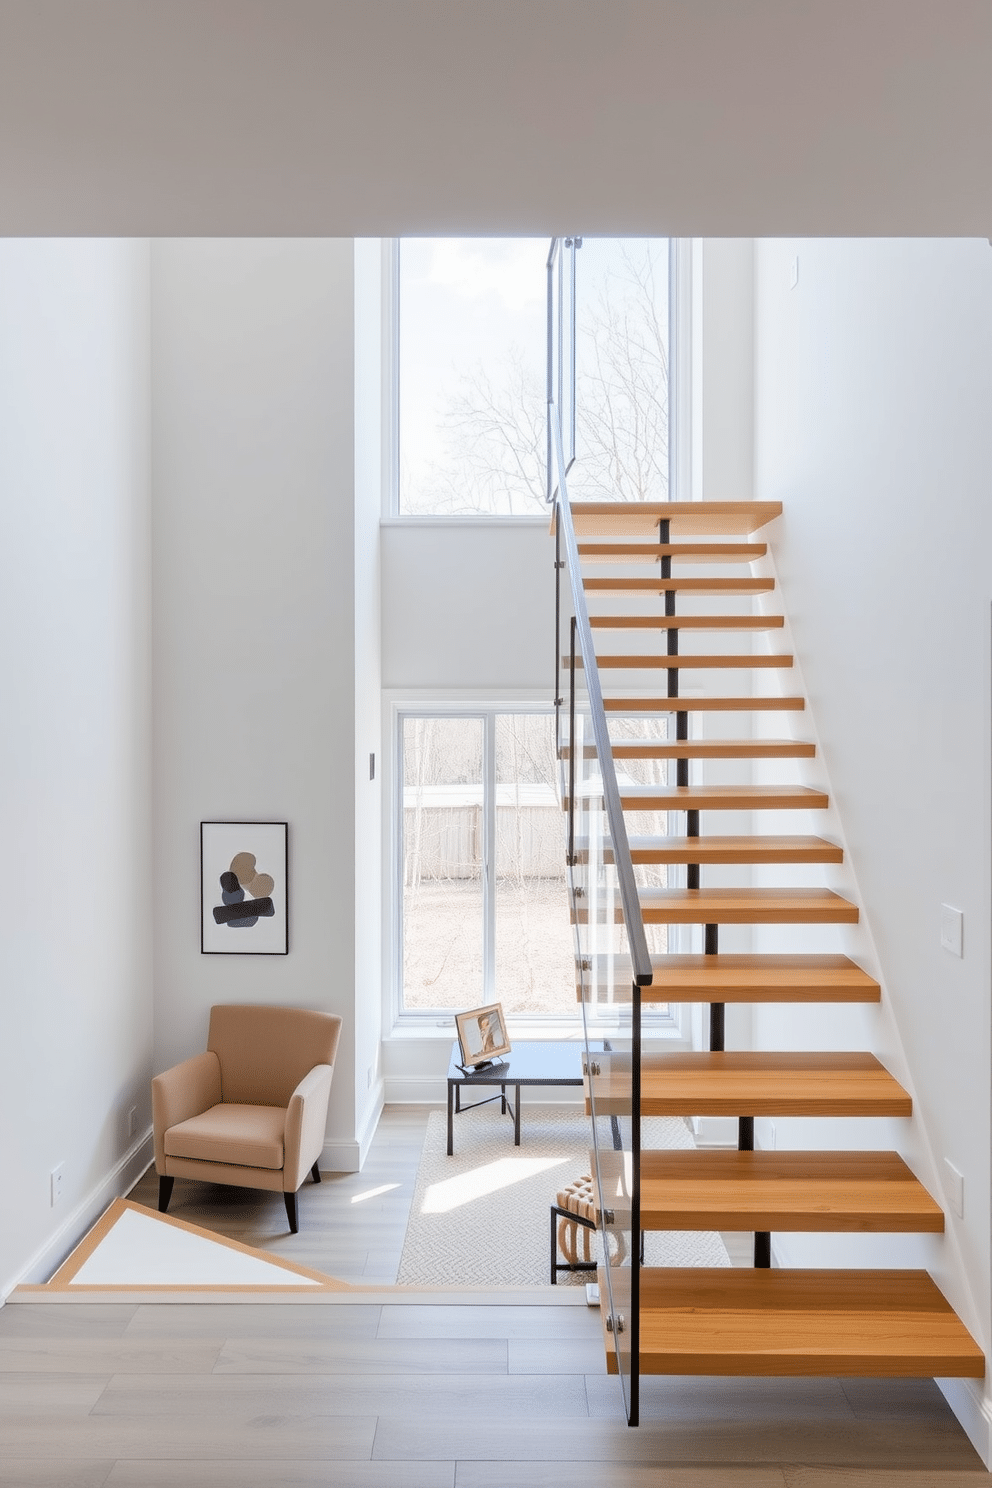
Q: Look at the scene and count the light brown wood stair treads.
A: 14